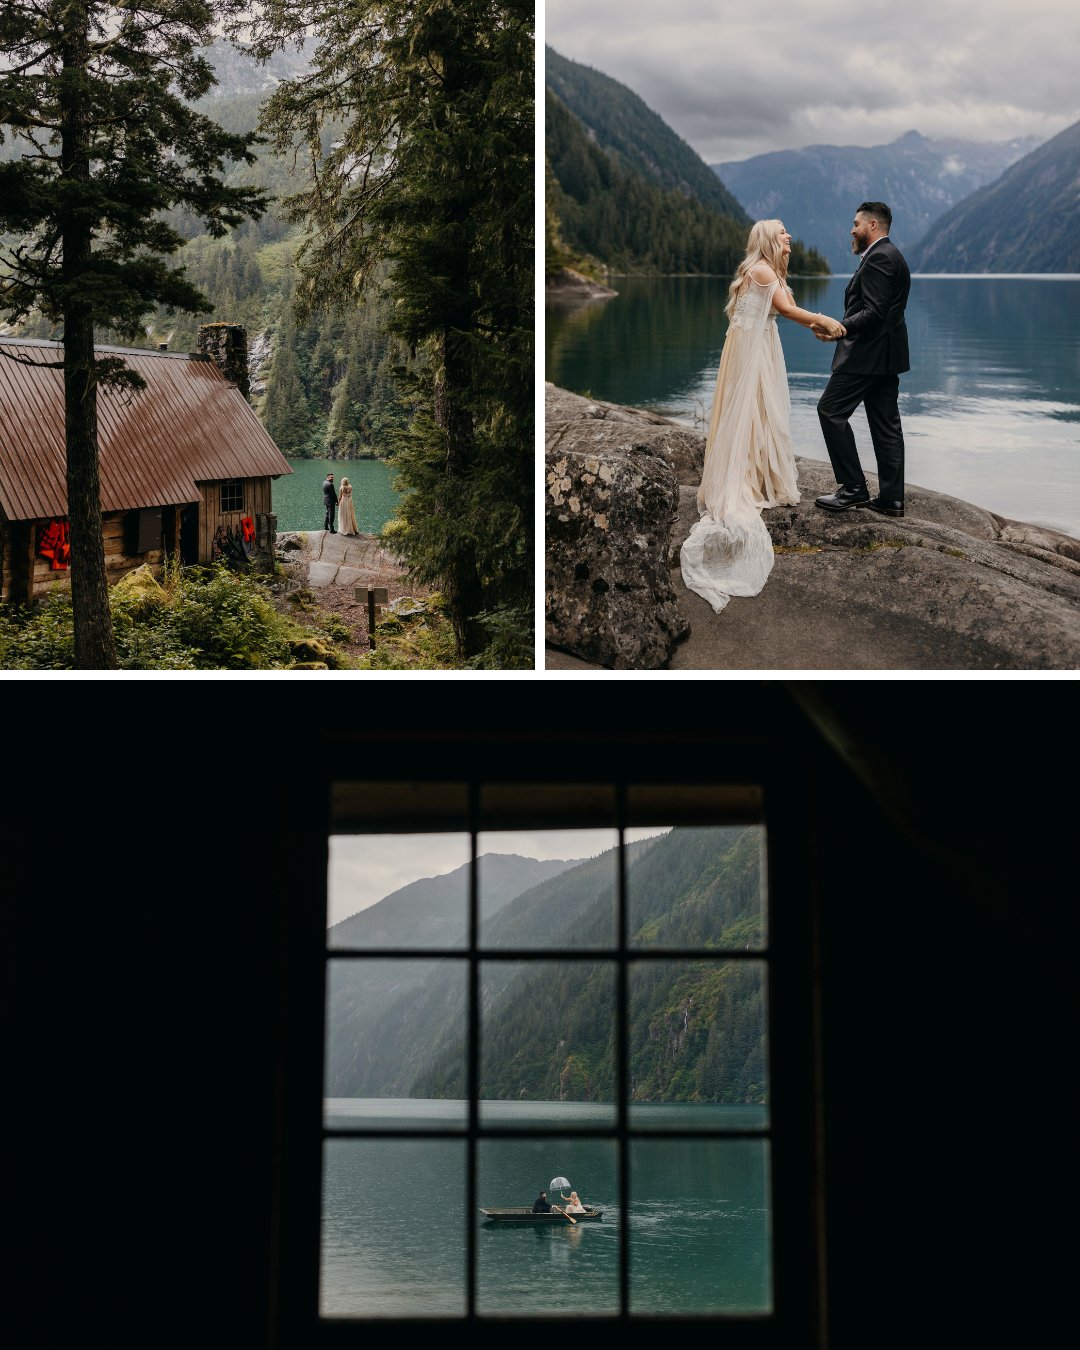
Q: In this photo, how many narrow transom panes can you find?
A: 3